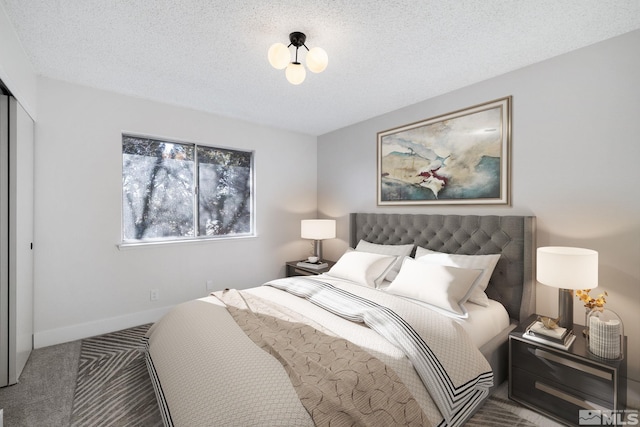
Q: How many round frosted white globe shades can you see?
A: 3